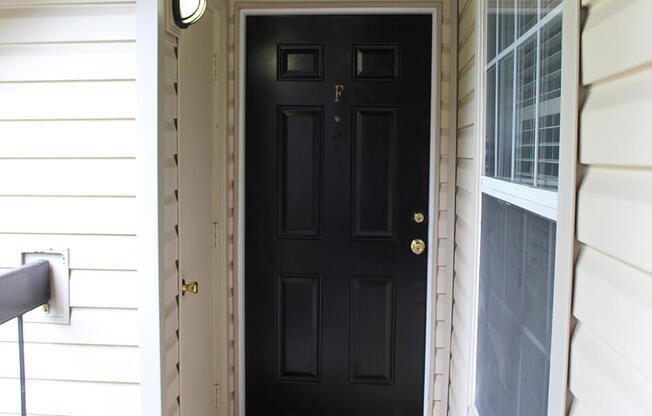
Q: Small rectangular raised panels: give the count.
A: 2